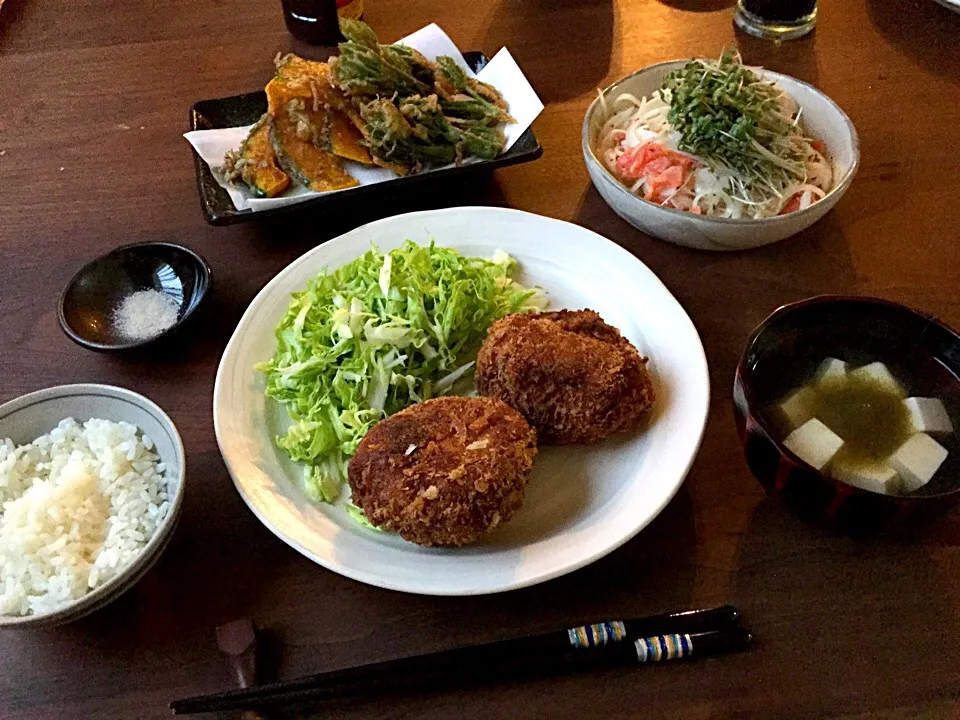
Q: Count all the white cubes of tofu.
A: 7